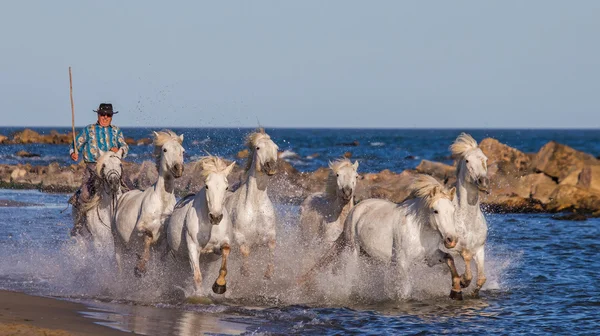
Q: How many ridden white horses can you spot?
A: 1